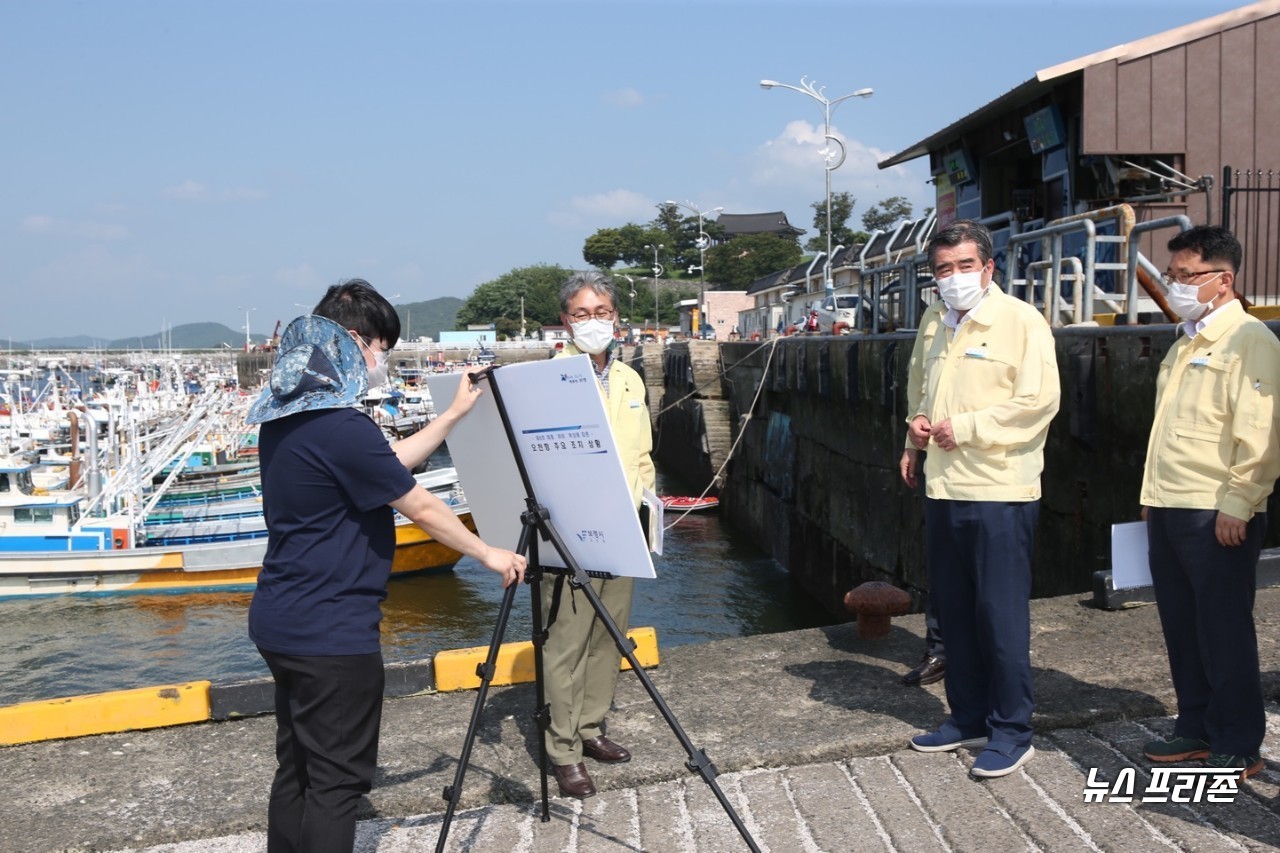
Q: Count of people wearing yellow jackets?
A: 3